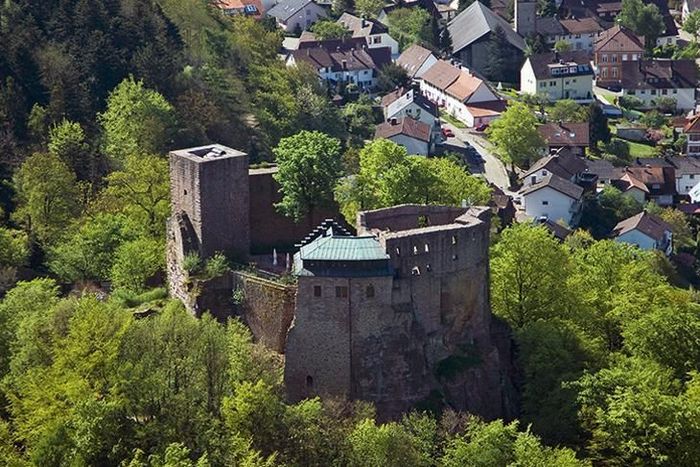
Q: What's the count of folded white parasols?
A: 2